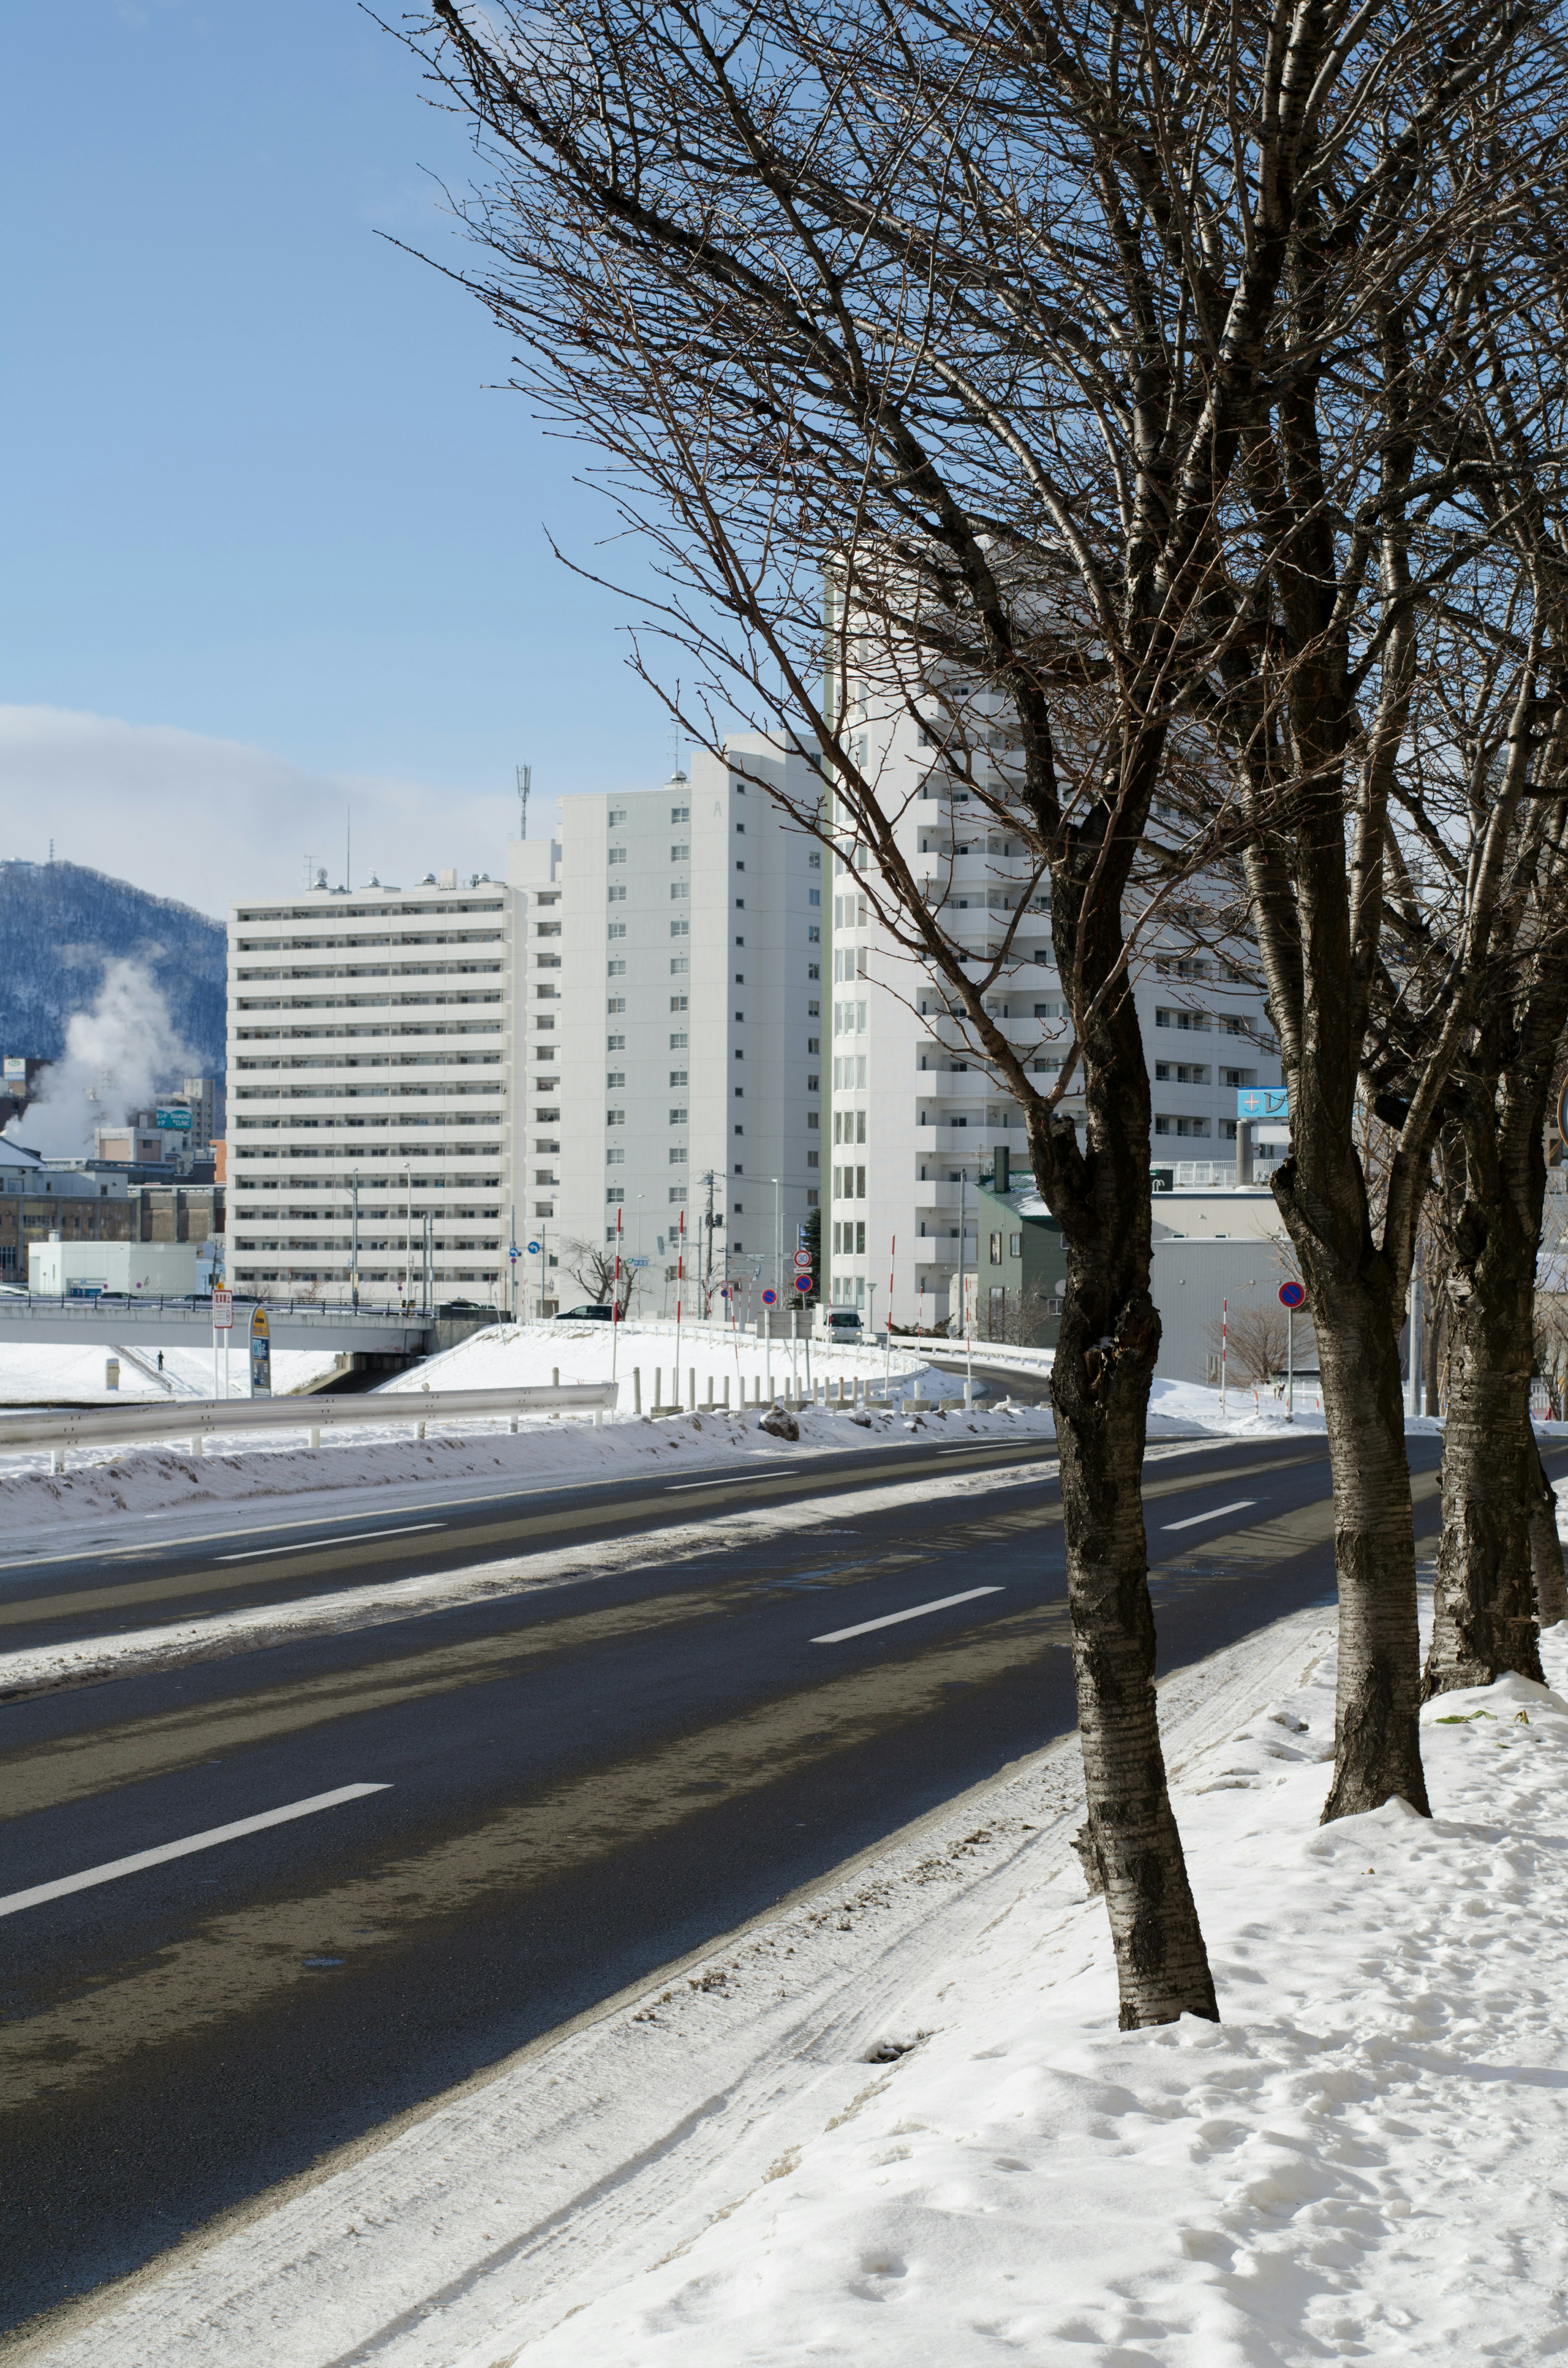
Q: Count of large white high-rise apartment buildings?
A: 3